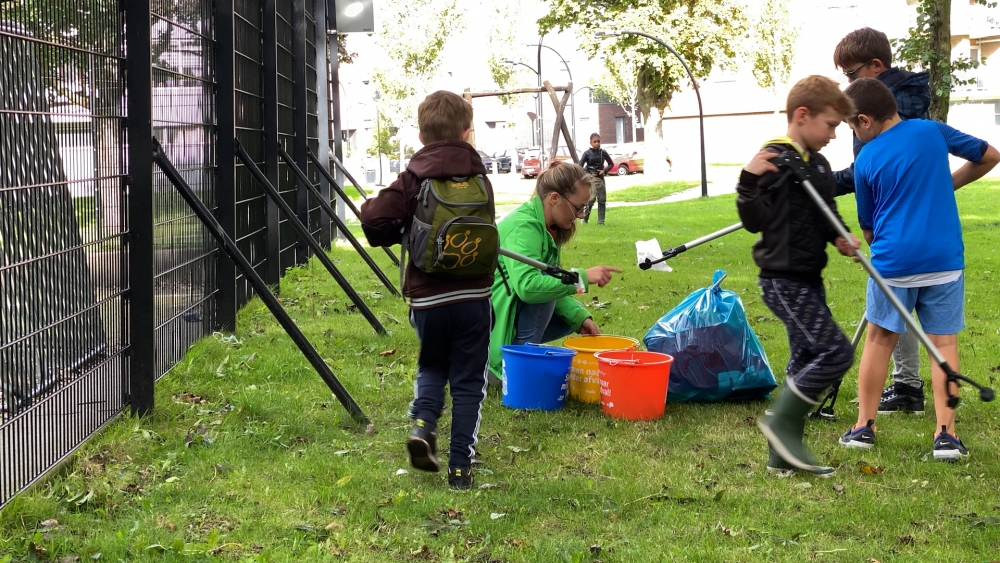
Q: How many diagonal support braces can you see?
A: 5